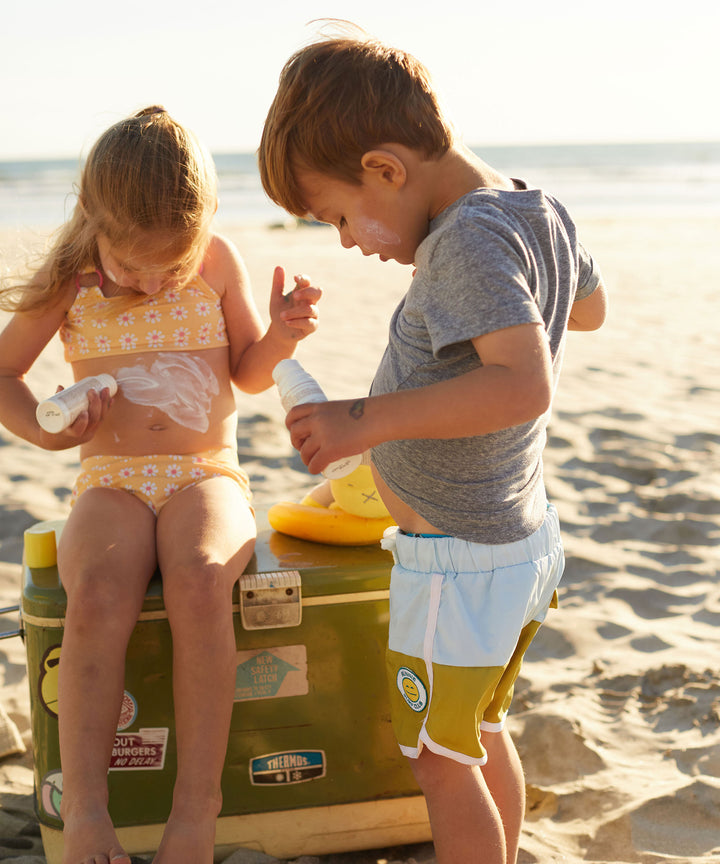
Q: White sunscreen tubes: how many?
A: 2